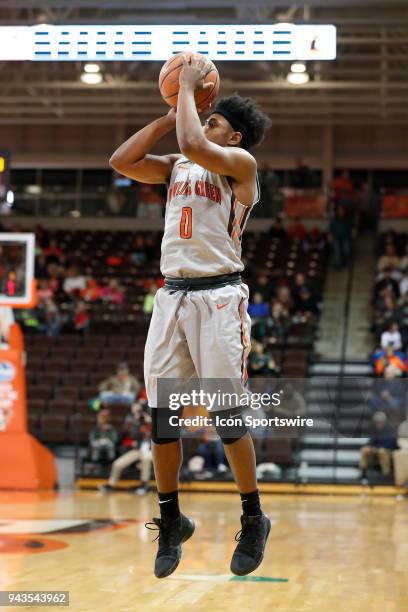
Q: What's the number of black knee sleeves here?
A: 2